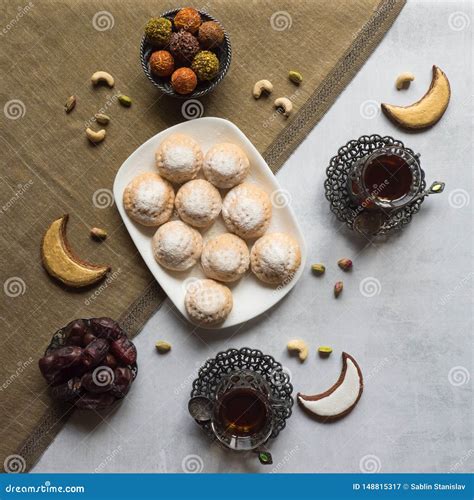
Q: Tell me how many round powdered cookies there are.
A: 9